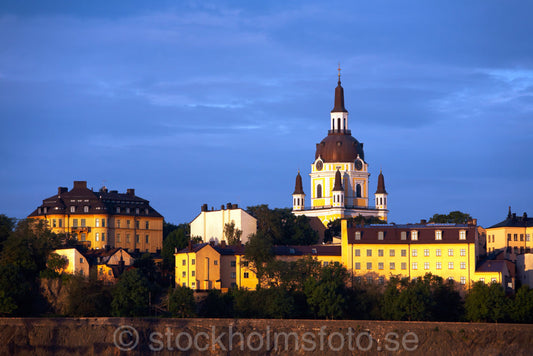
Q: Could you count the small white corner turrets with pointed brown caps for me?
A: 3